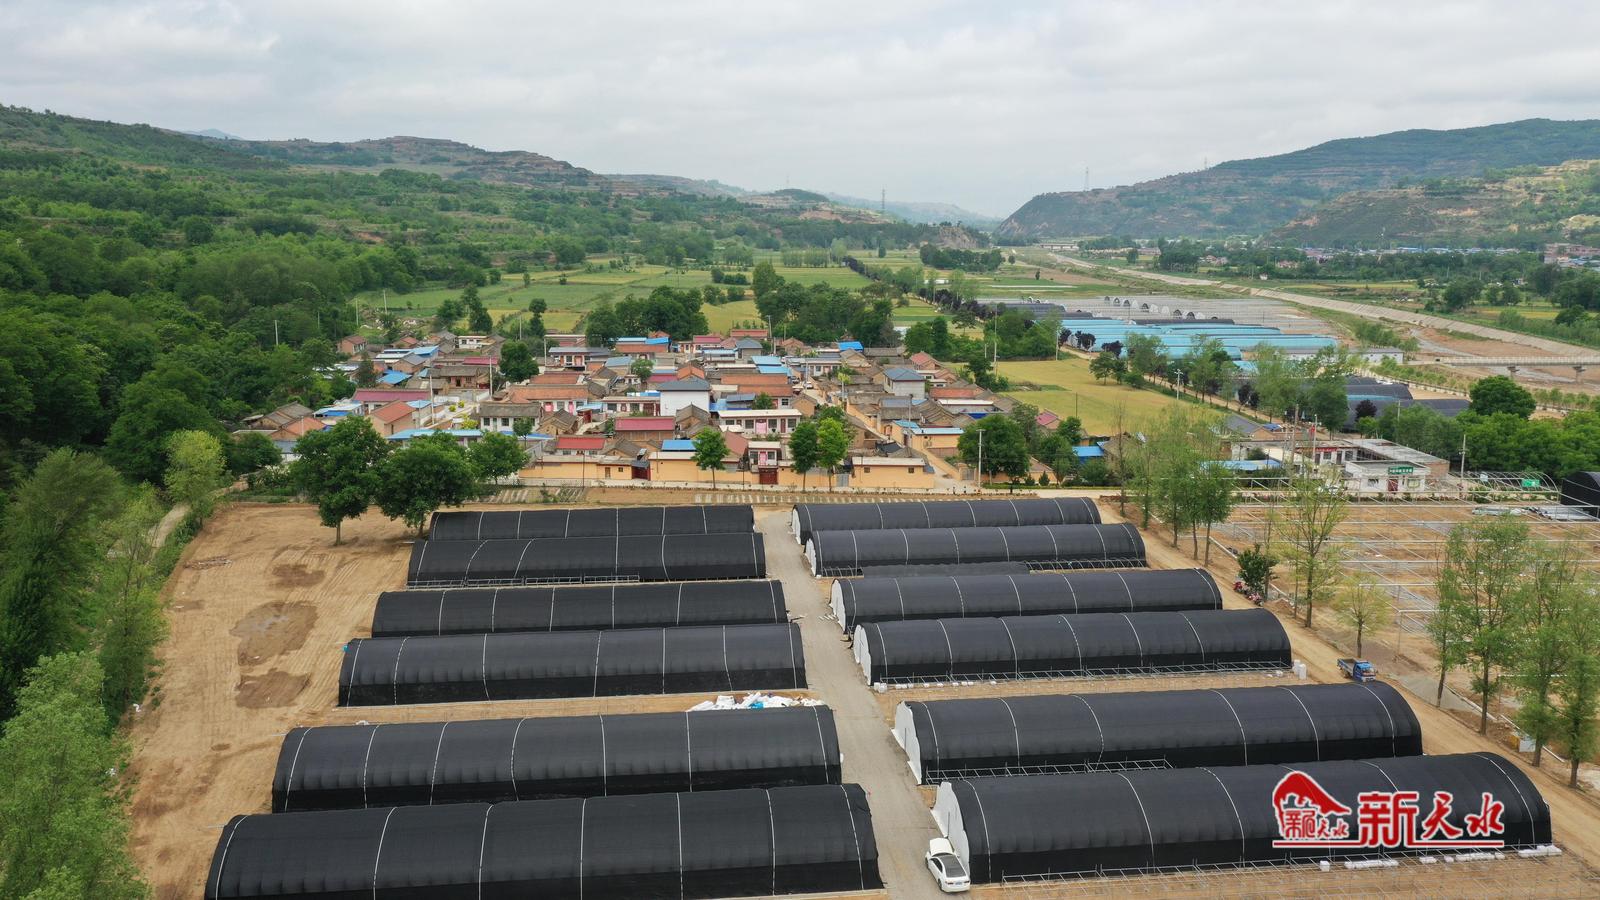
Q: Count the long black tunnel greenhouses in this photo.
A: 12